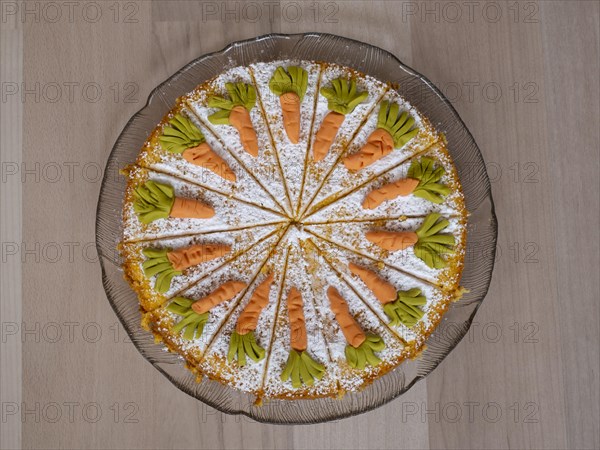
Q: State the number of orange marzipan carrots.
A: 14